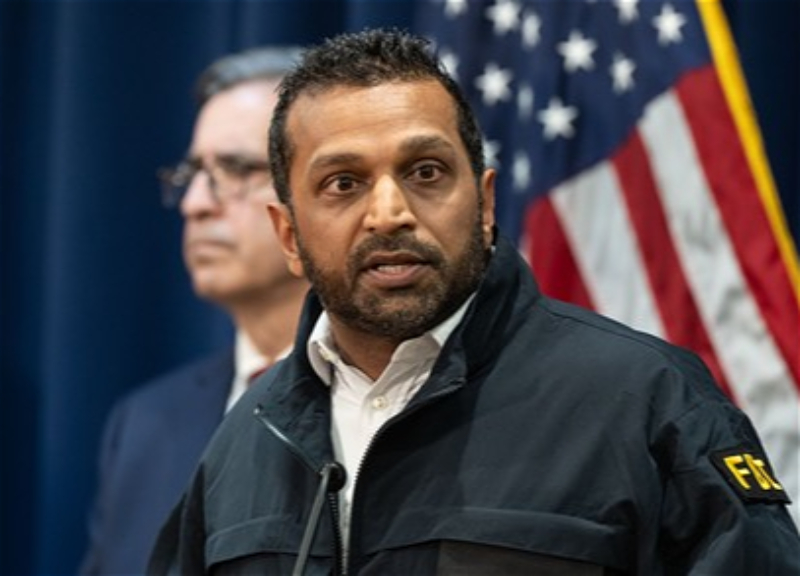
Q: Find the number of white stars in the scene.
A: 13